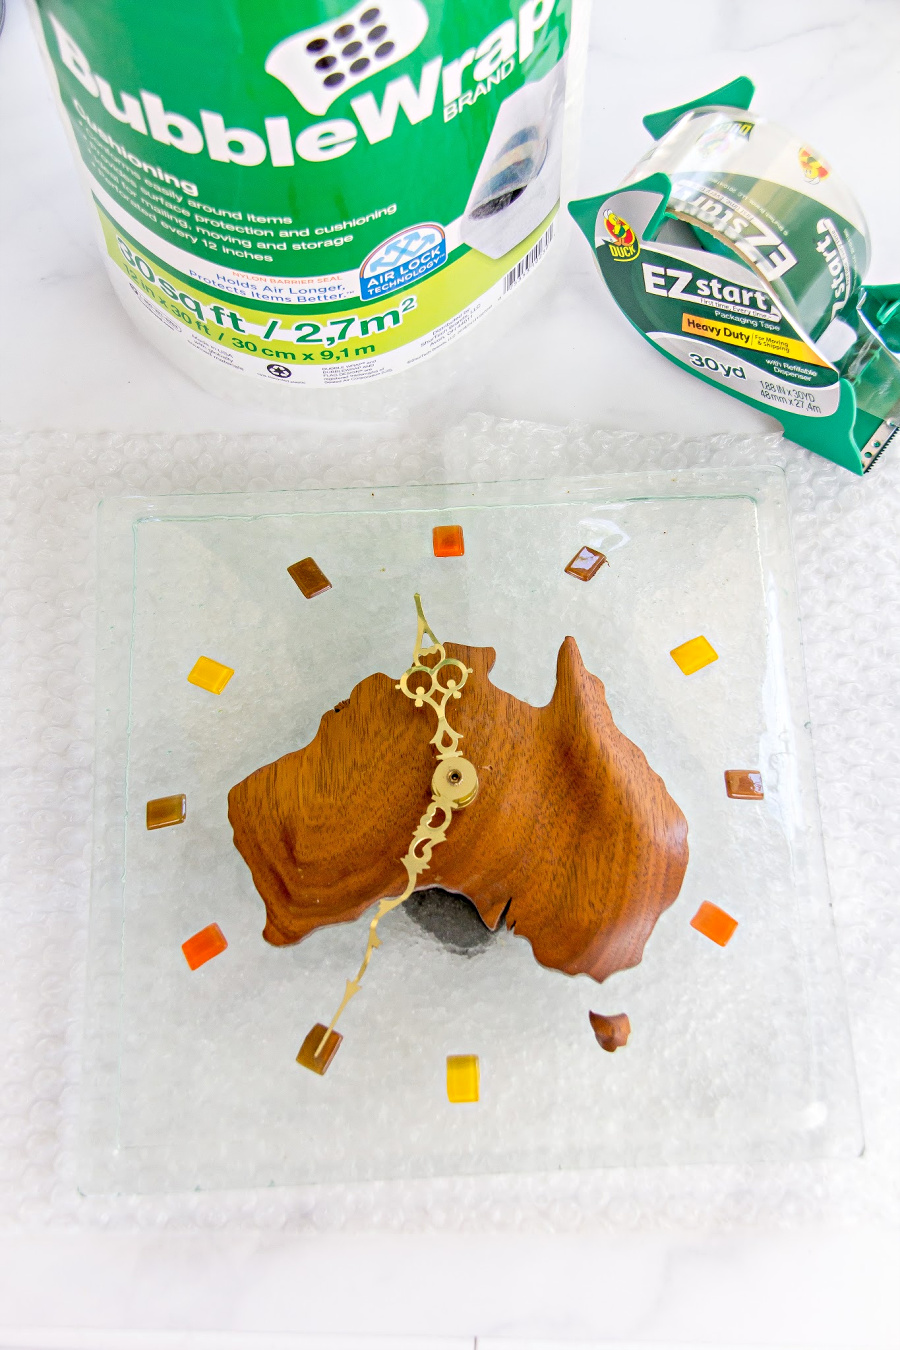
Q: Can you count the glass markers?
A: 11